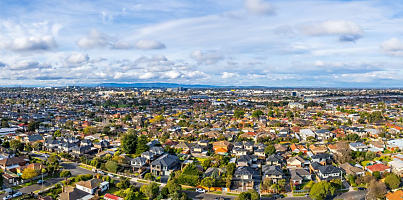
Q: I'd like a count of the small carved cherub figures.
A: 0